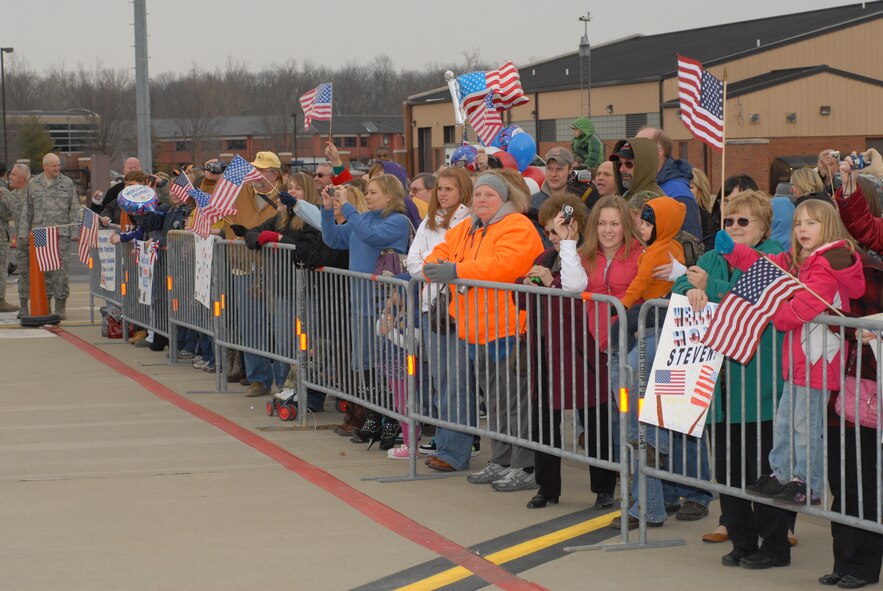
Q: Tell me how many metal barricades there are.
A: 7